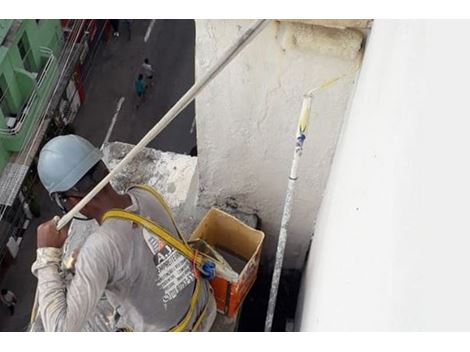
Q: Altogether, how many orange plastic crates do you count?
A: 1